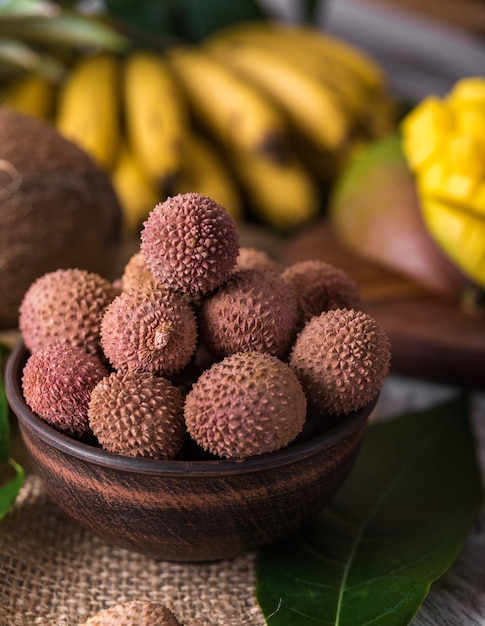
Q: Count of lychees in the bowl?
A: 11